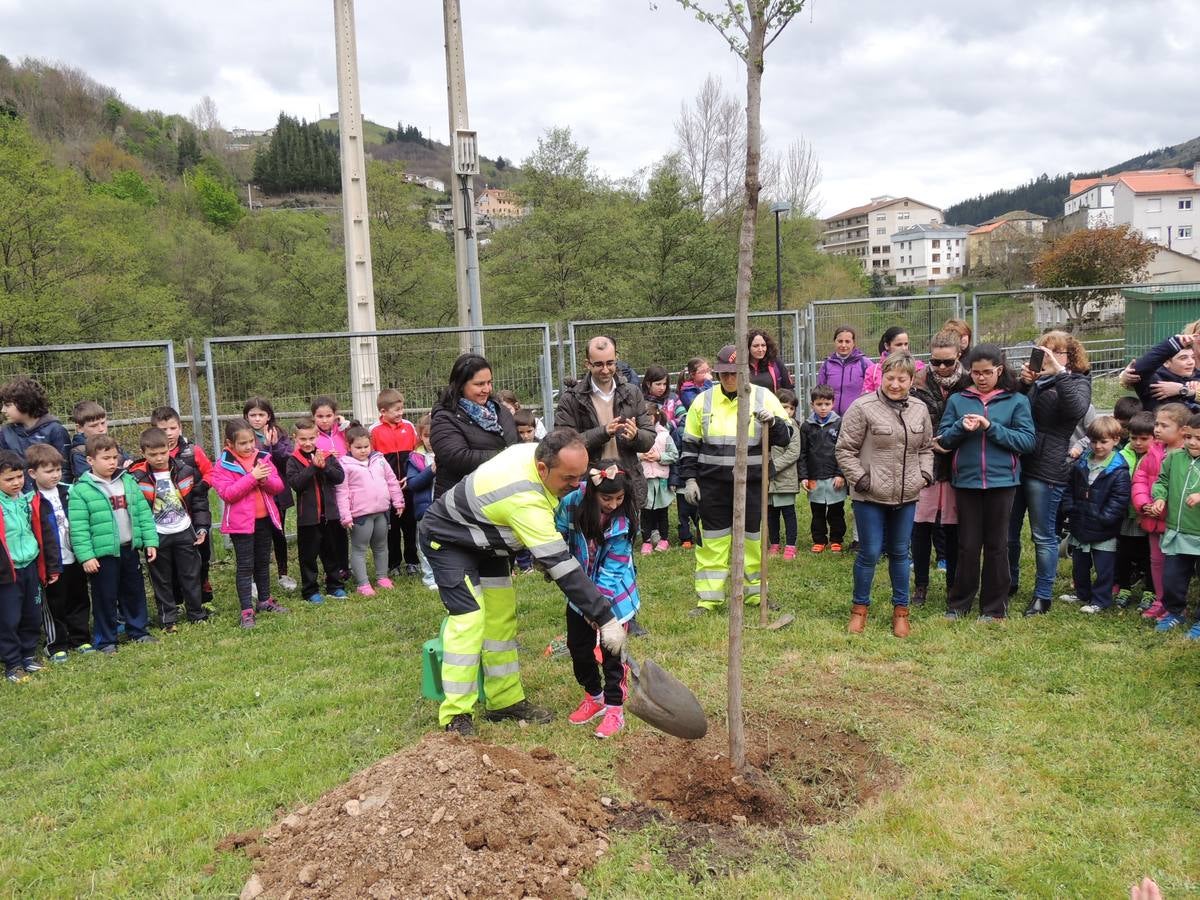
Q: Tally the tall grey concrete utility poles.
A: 2